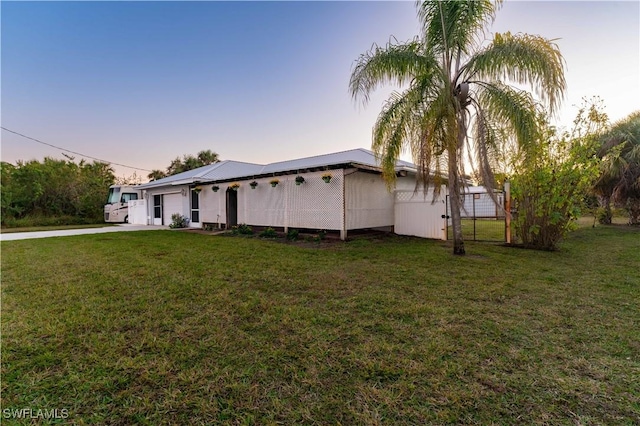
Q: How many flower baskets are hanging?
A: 7